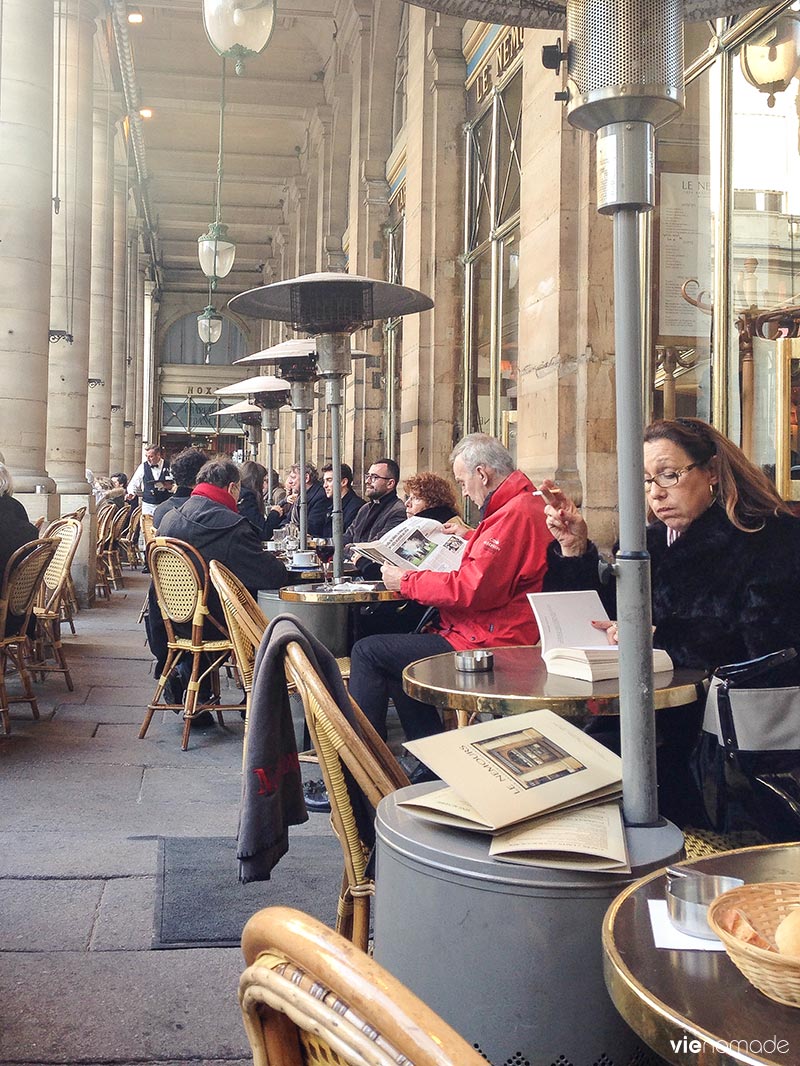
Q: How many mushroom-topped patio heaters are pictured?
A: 5